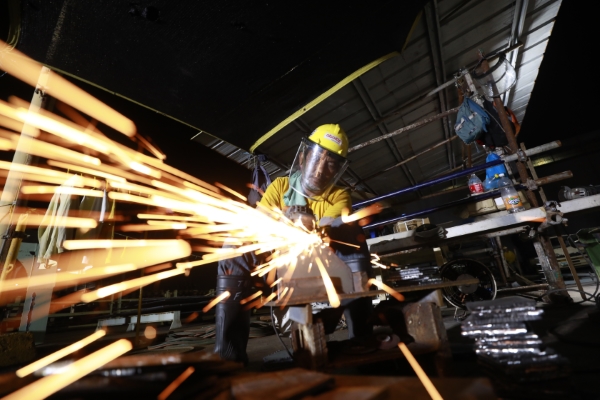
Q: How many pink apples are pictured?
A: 0